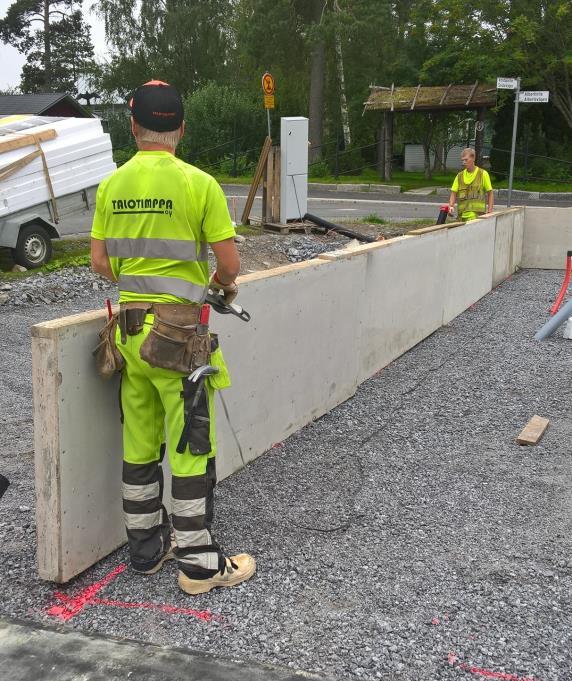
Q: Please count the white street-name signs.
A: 2